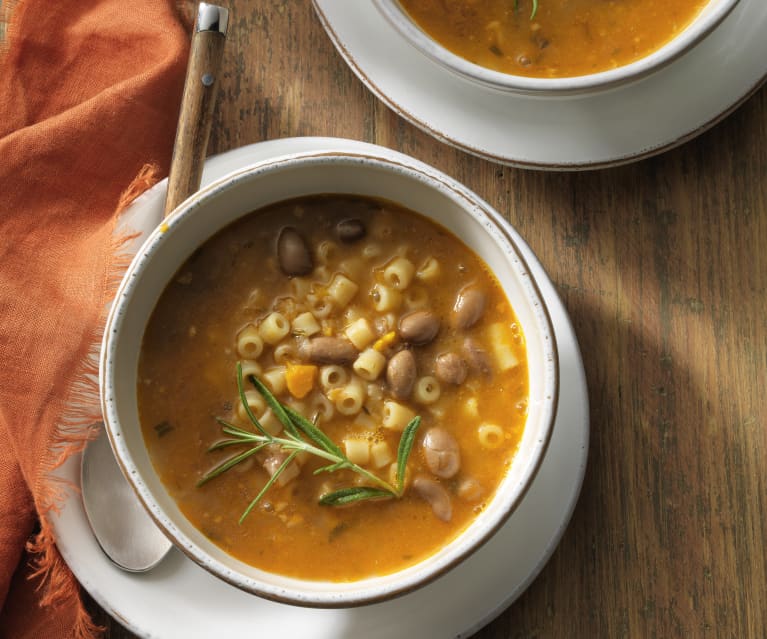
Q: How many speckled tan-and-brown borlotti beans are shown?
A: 10